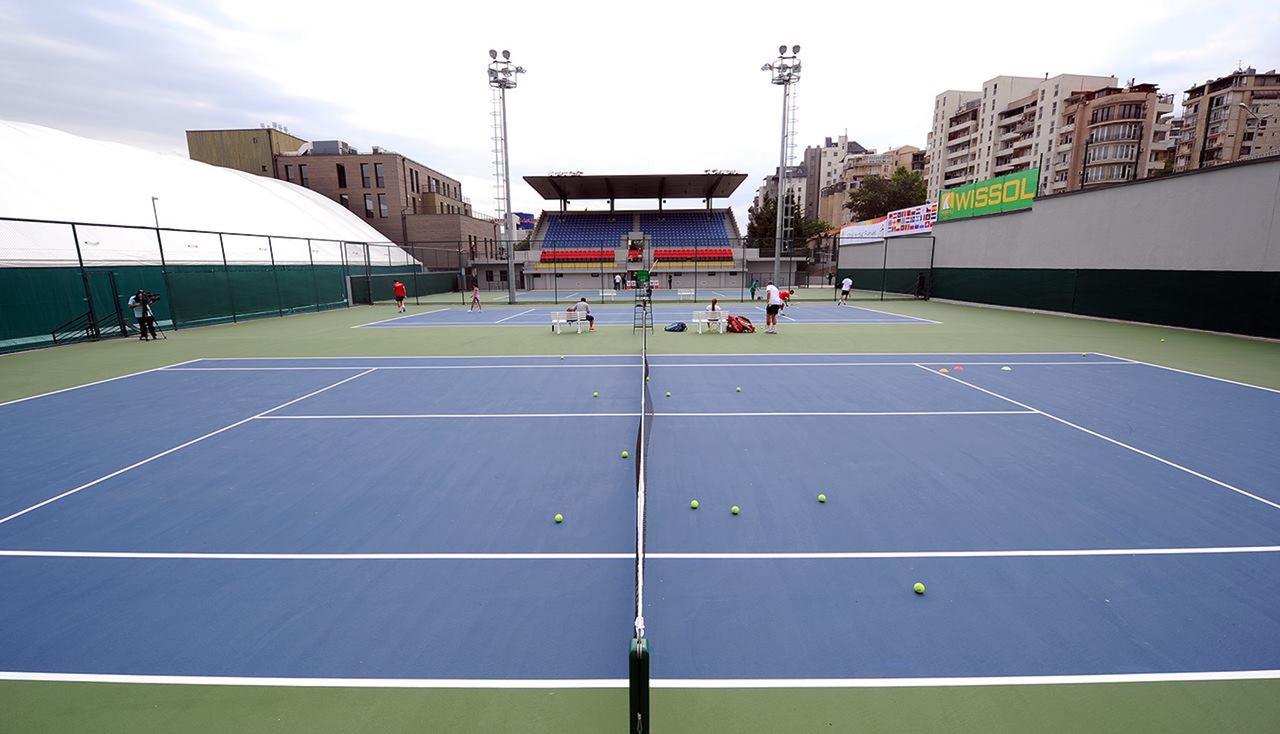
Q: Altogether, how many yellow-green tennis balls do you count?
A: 13